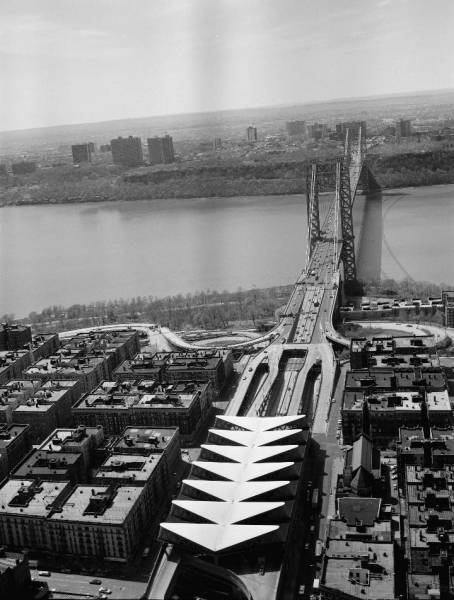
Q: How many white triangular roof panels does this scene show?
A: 7